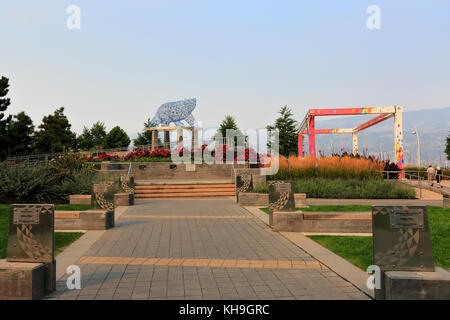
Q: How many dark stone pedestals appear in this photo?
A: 6